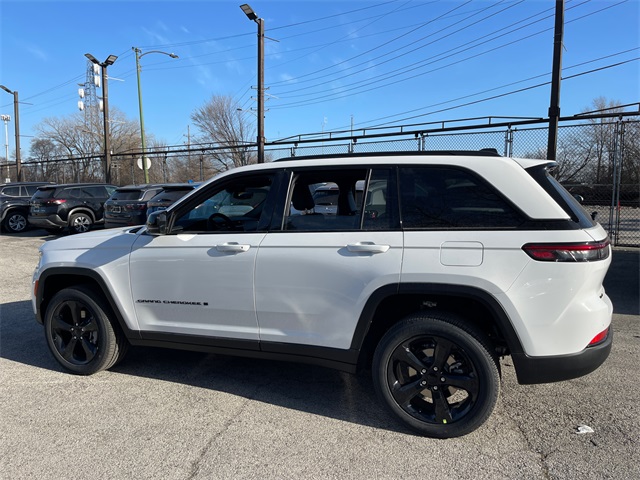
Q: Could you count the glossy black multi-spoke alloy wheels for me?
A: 2